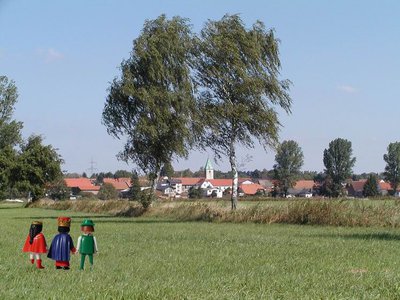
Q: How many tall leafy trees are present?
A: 2